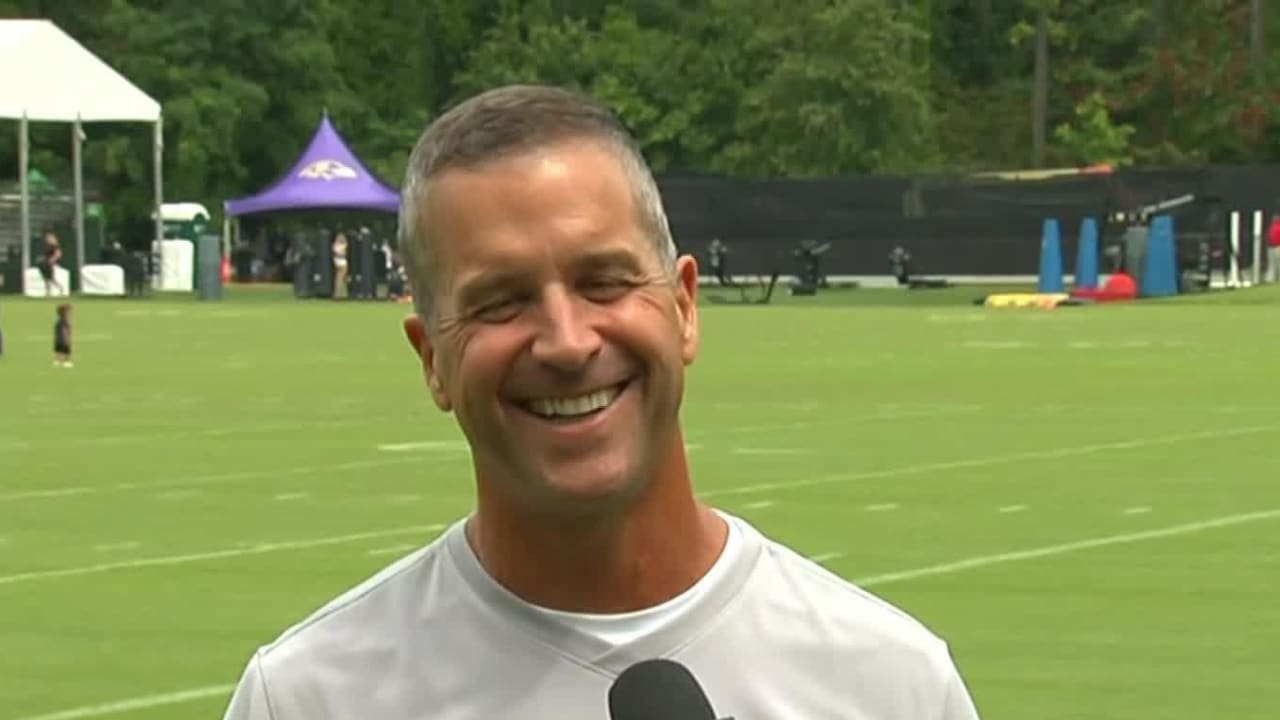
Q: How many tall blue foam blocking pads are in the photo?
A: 3